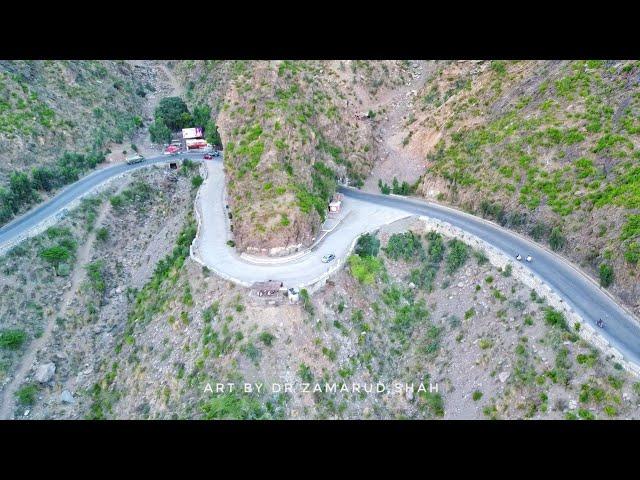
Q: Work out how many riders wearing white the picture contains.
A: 2